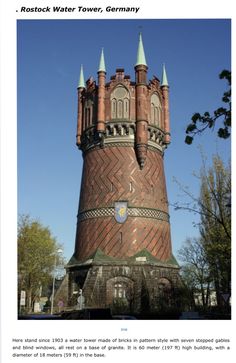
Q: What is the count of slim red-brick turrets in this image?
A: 4